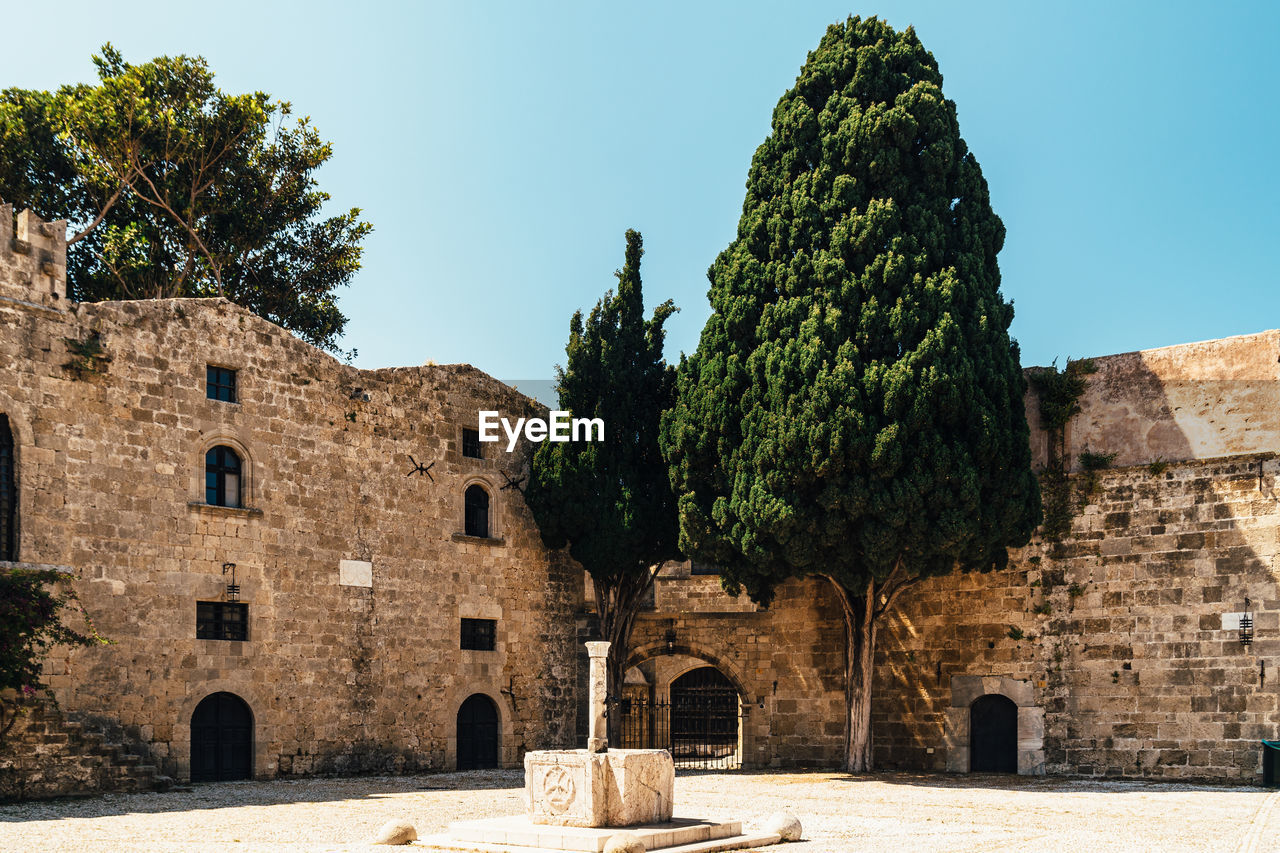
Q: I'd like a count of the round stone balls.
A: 3